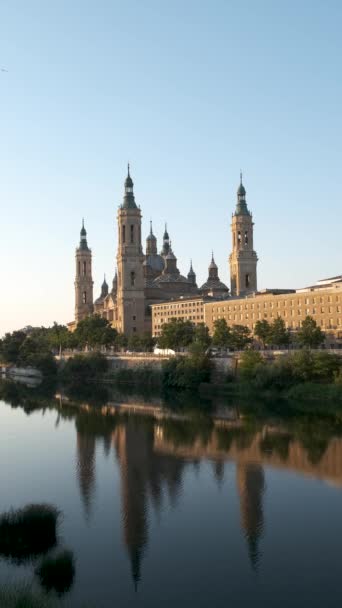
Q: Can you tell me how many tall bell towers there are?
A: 3